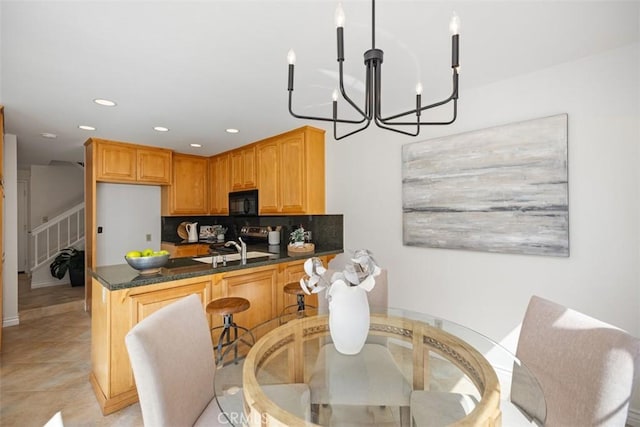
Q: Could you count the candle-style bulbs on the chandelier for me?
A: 6